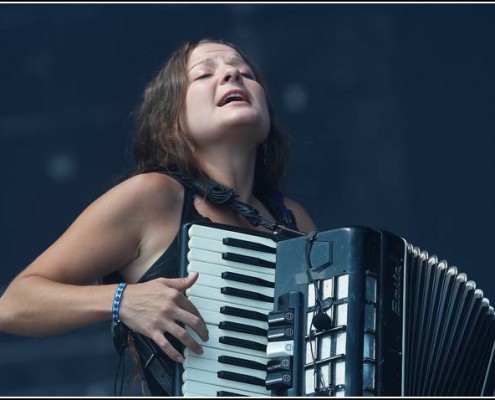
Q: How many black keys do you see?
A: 10